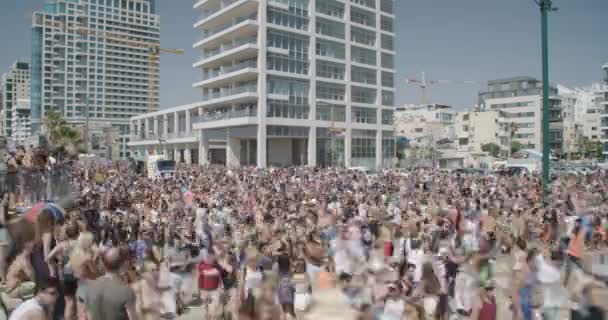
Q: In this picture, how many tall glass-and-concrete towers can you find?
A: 2